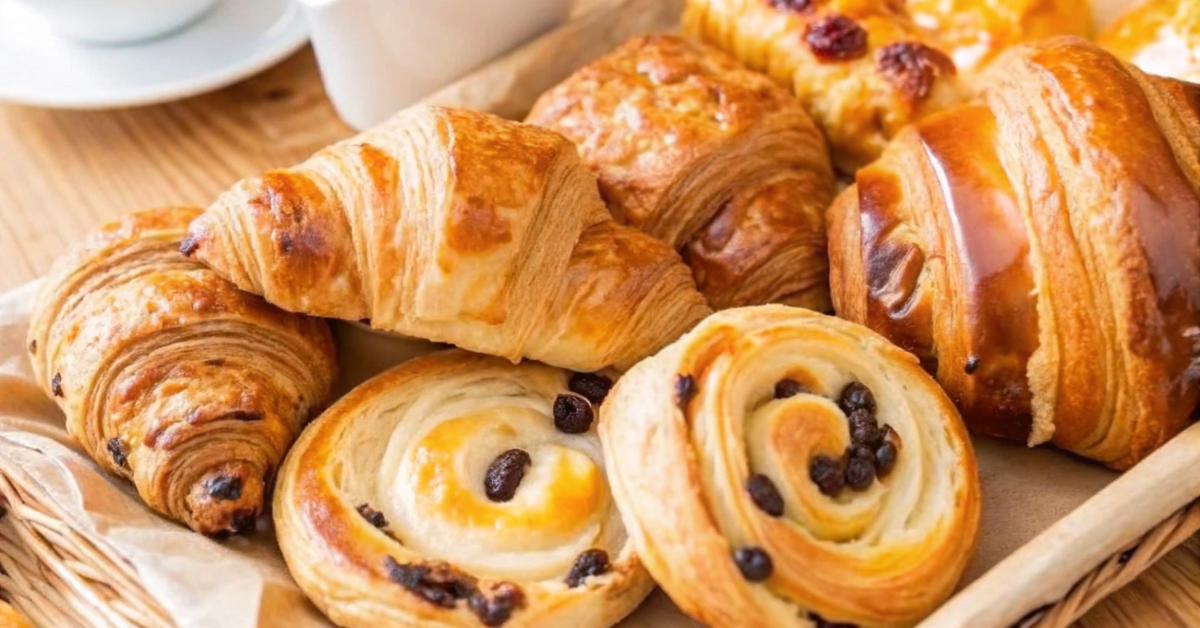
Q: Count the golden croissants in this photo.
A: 4